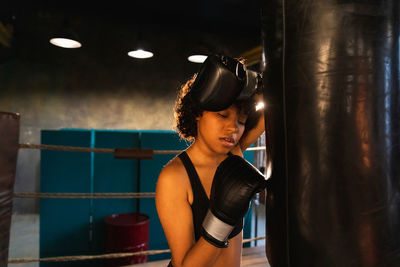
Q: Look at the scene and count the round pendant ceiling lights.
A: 3